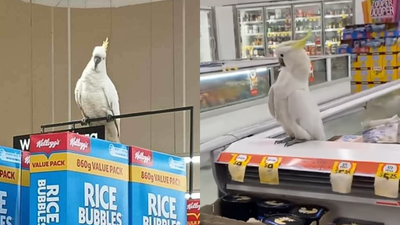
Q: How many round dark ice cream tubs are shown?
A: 4